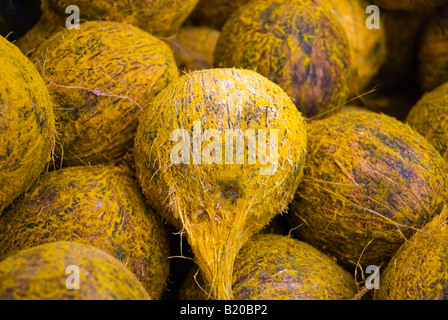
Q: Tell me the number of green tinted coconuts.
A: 0